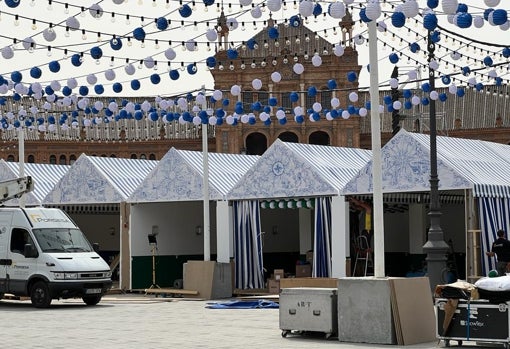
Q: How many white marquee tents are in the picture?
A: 5